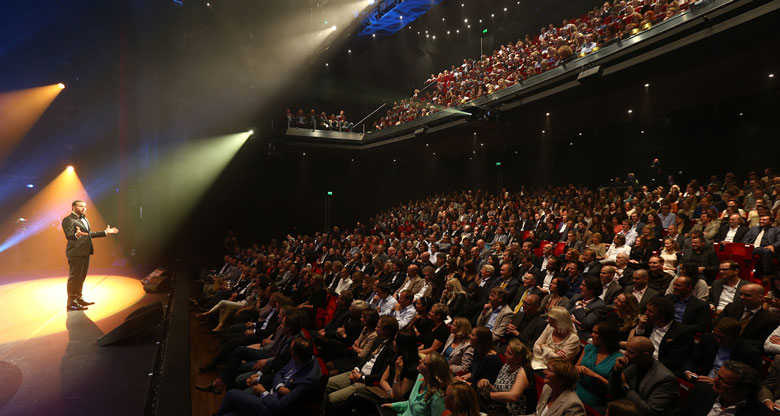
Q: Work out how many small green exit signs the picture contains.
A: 3